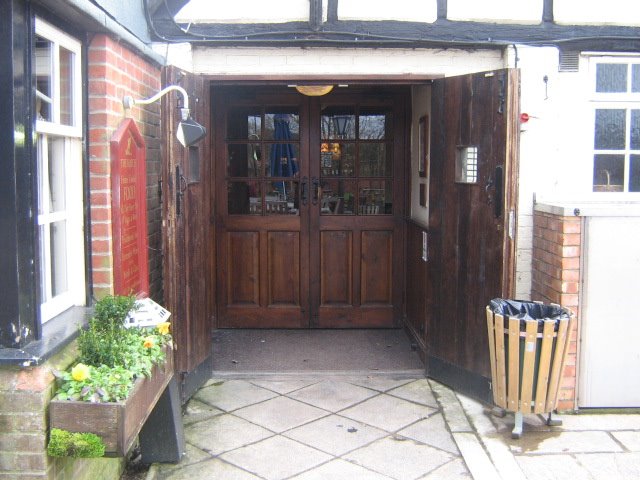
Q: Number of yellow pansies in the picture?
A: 3